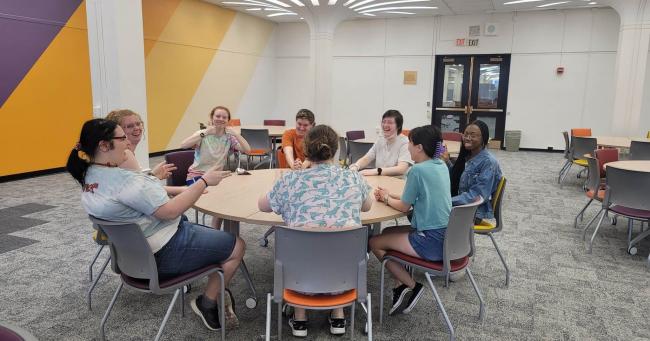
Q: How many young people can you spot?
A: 8